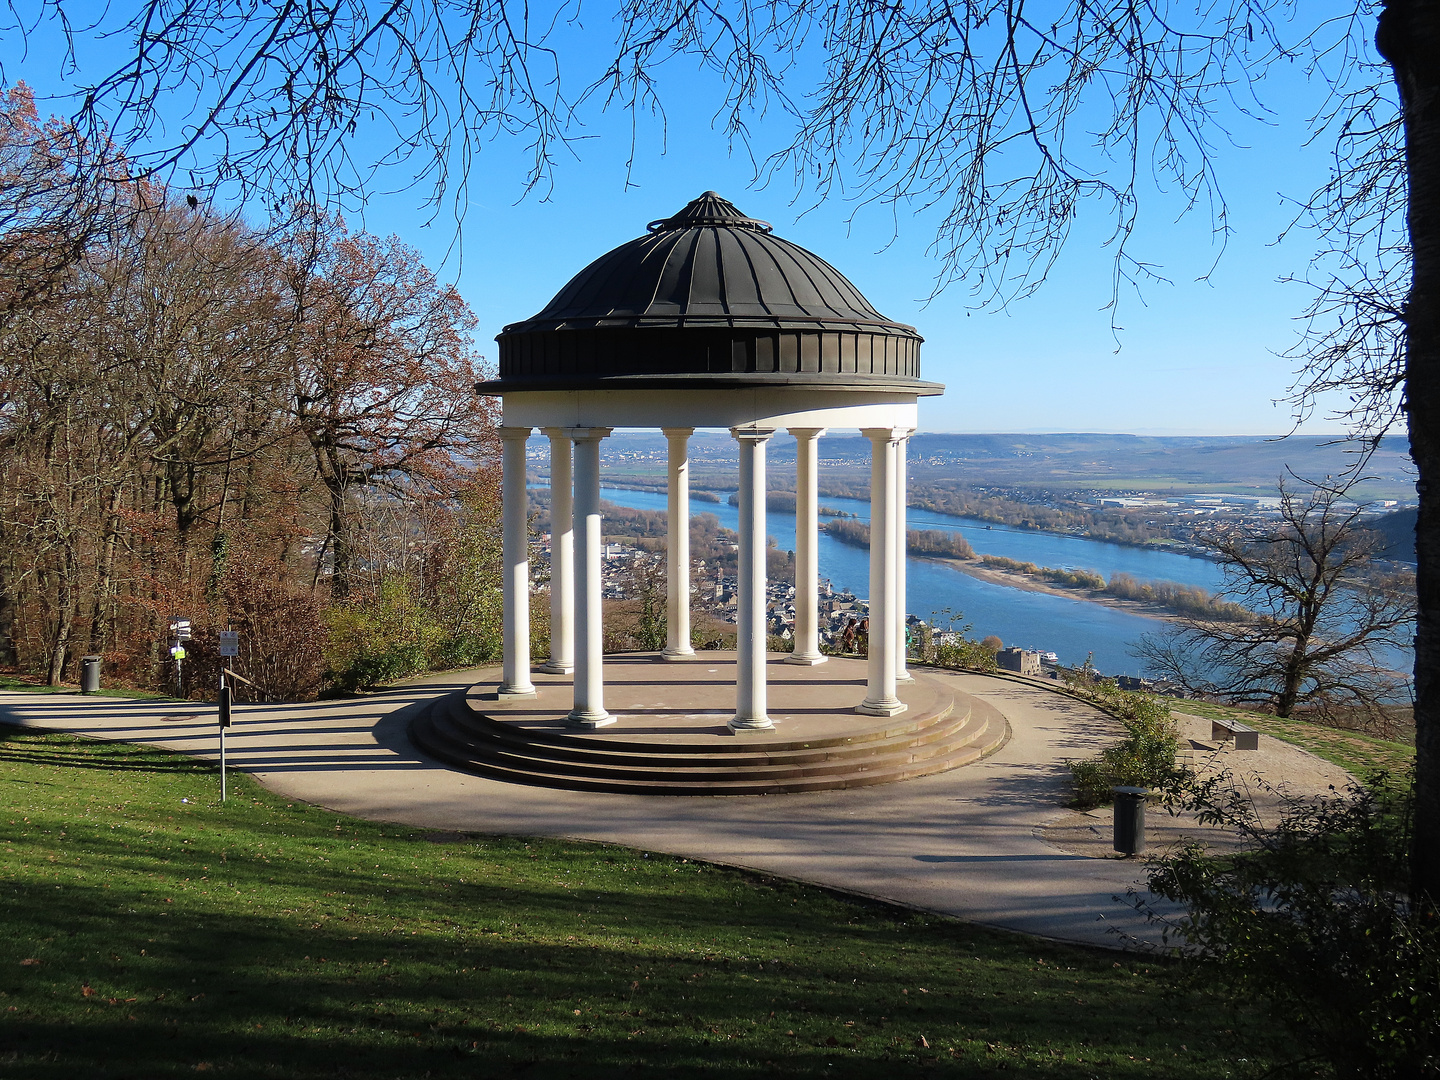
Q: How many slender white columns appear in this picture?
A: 8